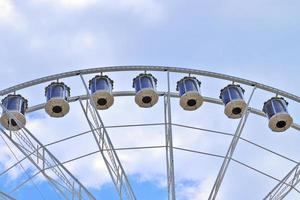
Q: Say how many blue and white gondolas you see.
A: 7